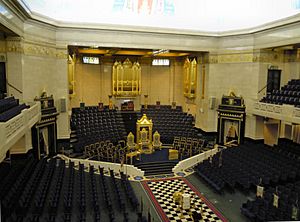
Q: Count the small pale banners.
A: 3